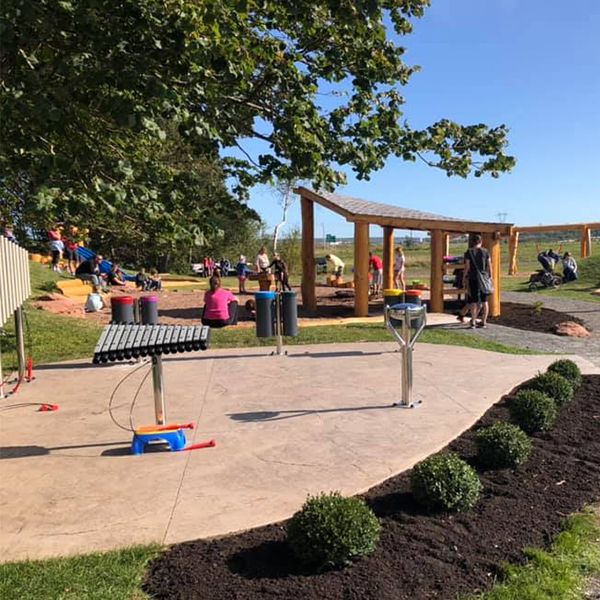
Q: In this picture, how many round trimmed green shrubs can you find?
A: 6